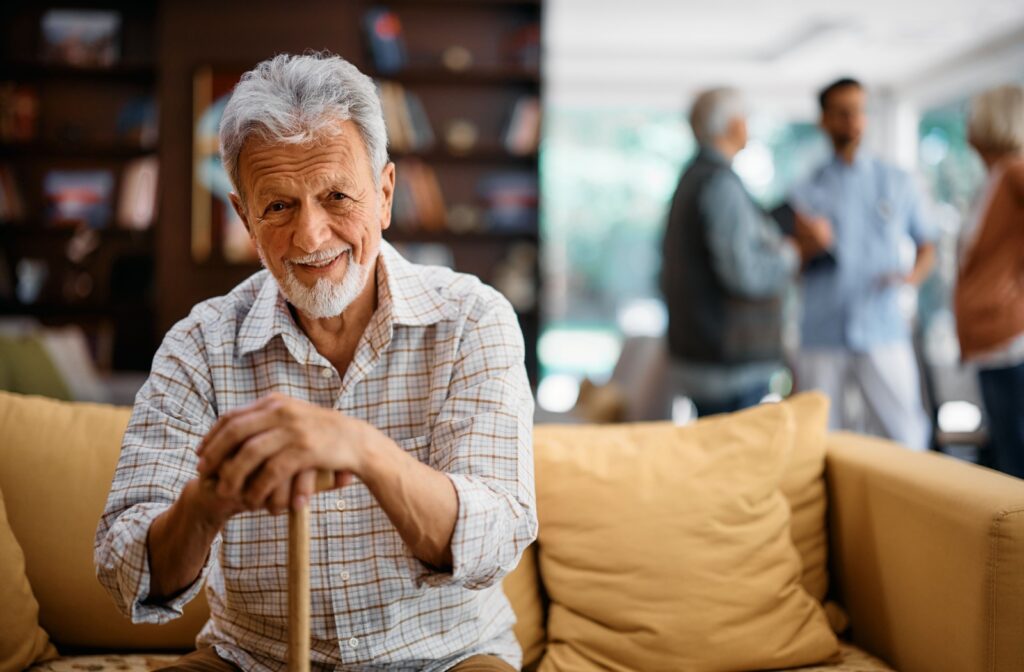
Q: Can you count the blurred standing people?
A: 3